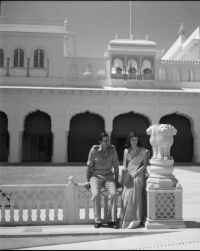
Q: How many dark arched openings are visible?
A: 5